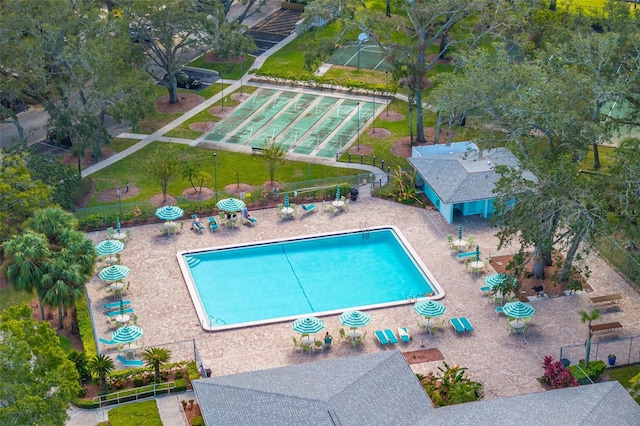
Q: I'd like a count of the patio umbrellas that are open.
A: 10